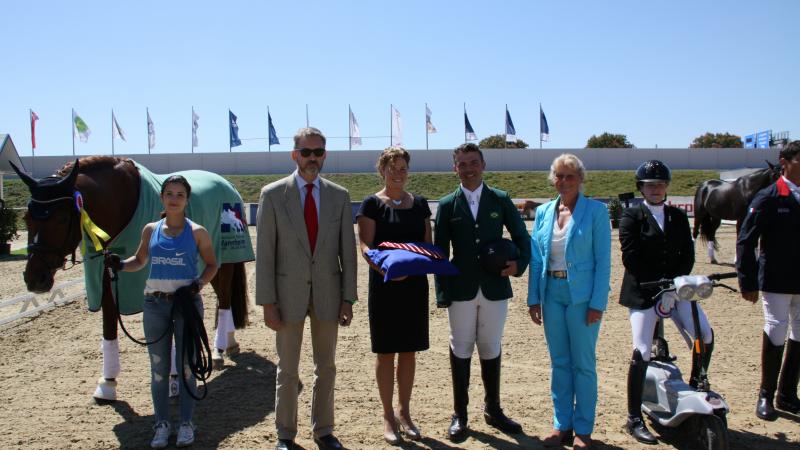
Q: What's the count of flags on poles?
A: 13